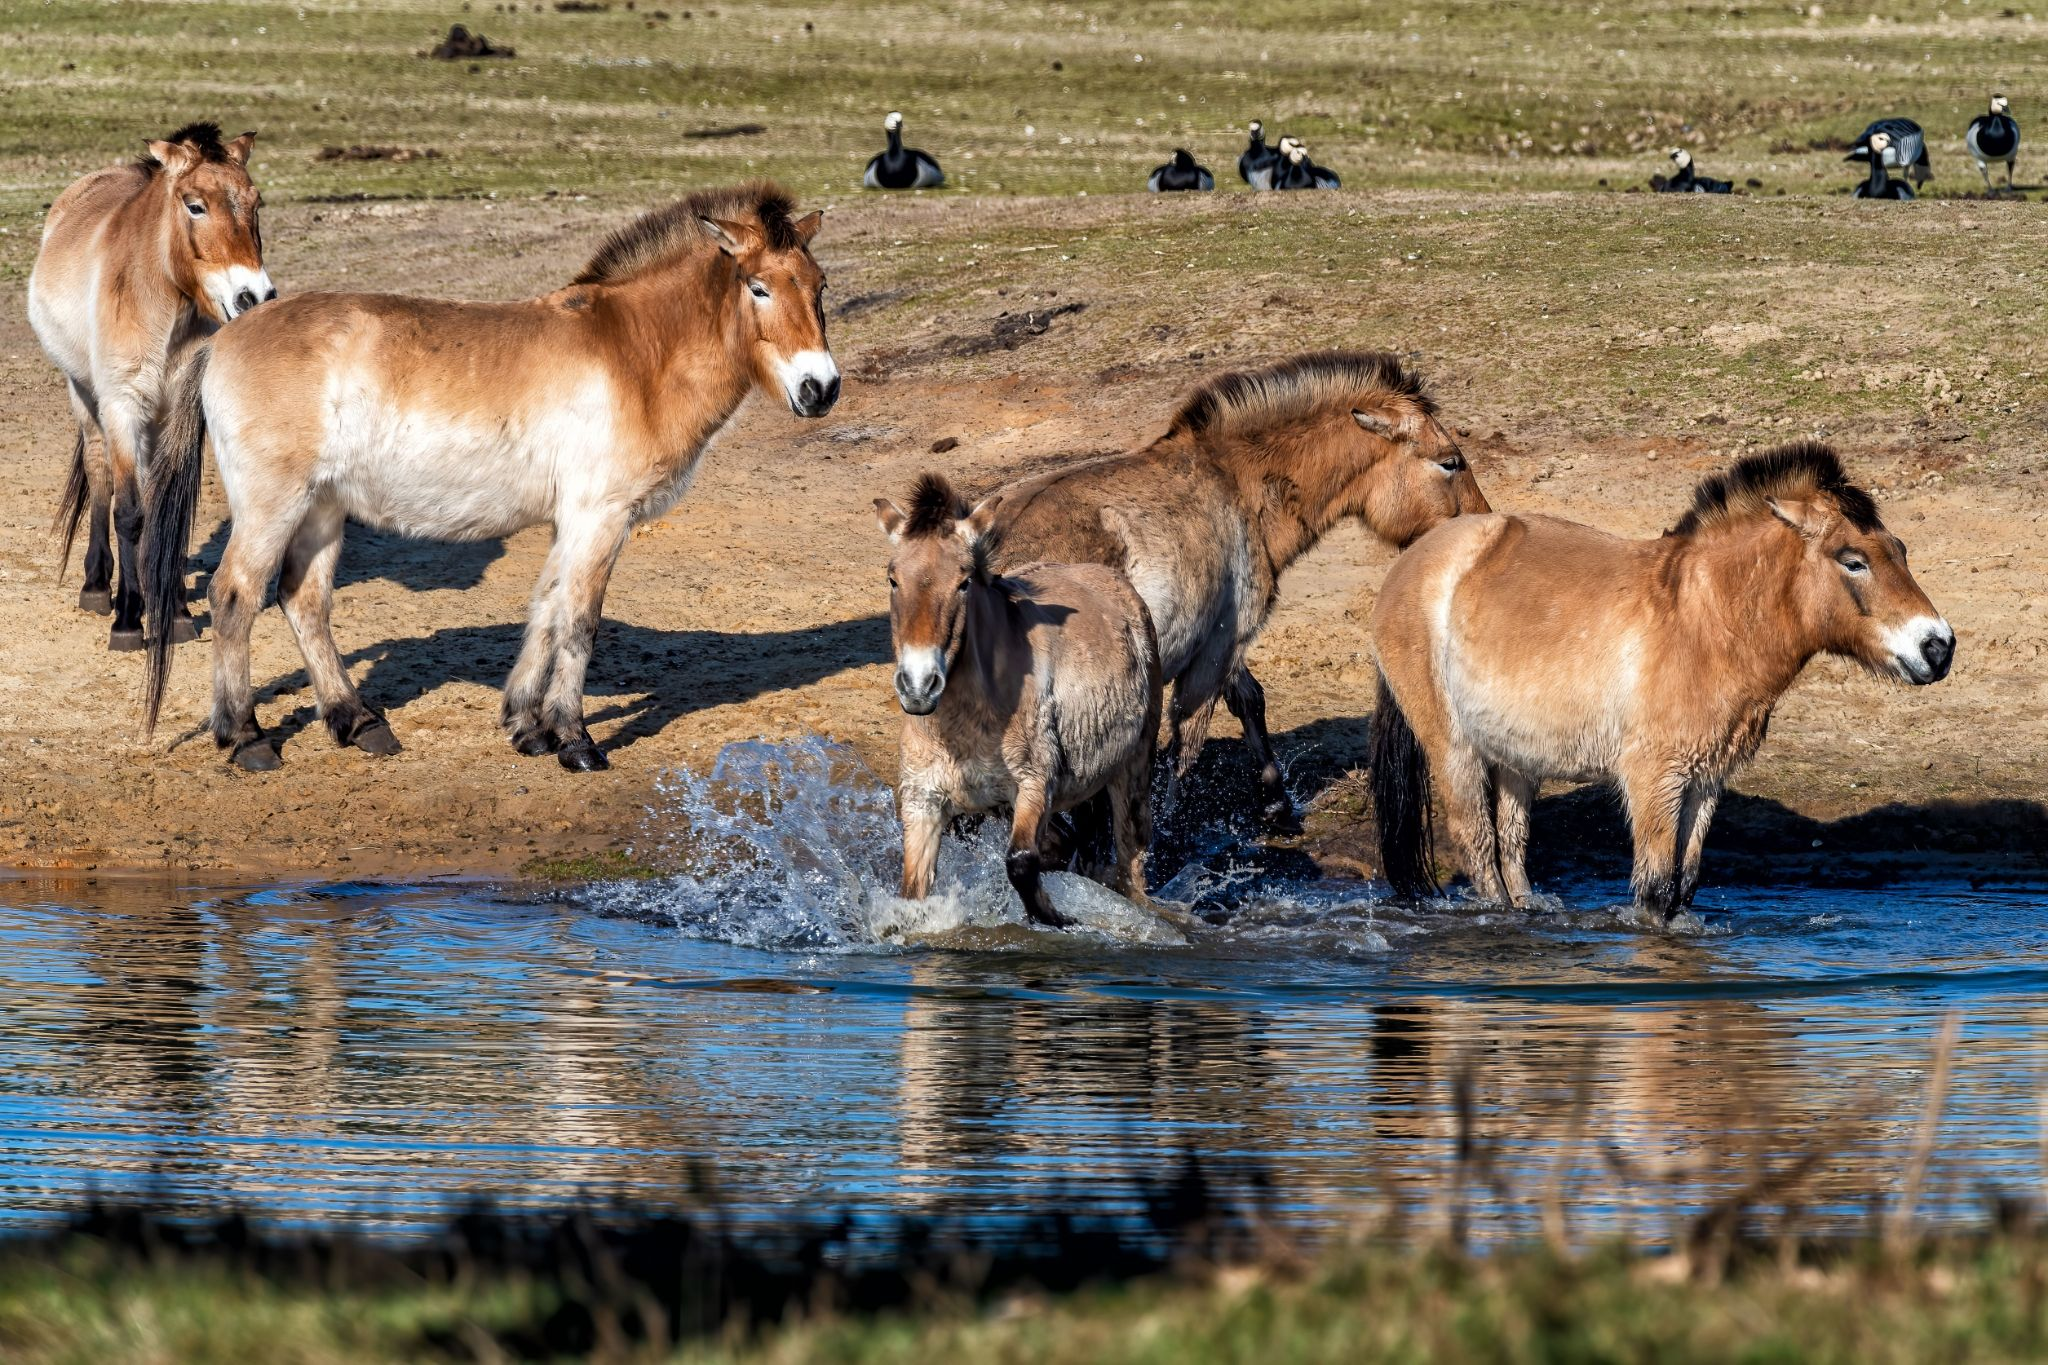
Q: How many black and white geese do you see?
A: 9